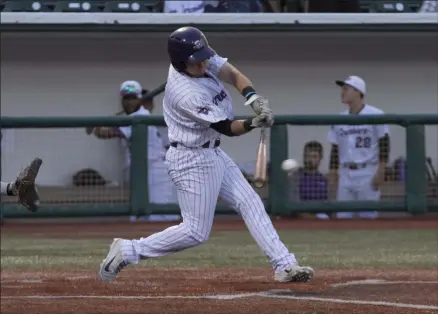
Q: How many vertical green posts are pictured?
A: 3